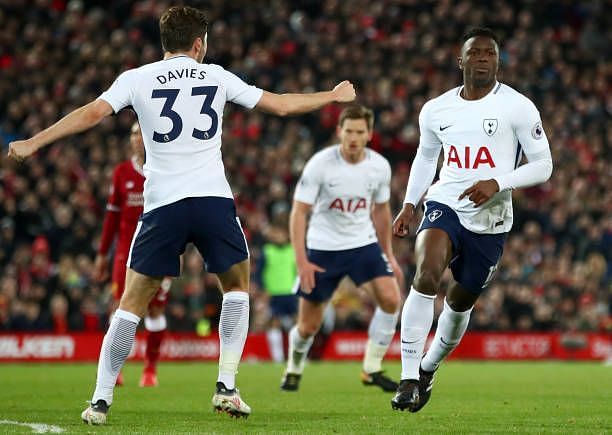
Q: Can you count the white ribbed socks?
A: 2